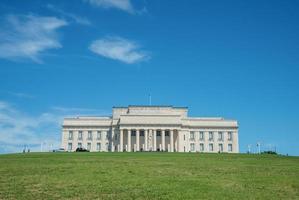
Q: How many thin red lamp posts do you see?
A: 0